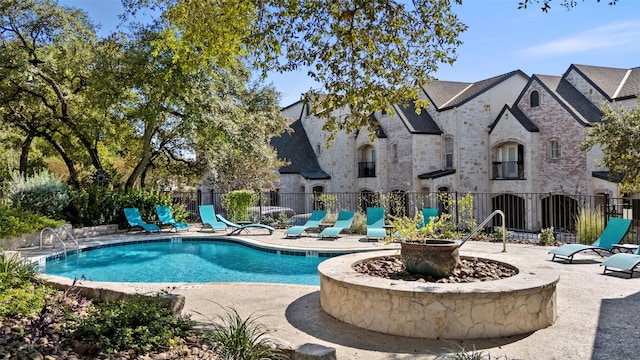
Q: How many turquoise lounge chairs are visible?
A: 10